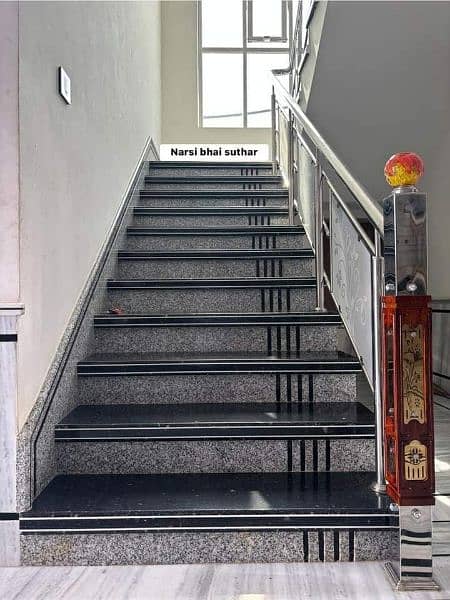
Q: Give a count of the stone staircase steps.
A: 11